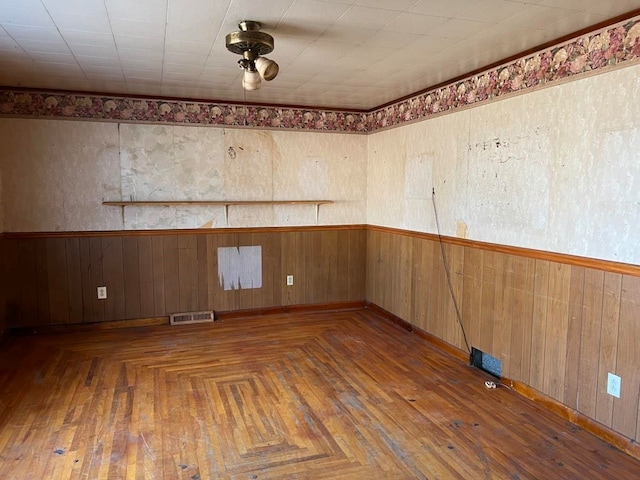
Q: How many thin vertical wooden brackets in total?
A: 3